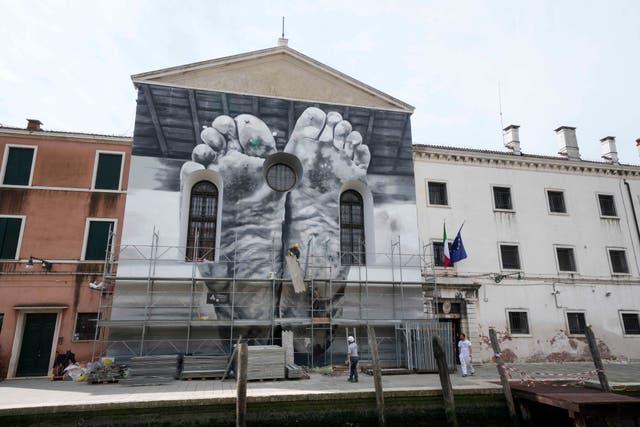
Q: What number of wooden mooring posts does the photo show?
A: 5